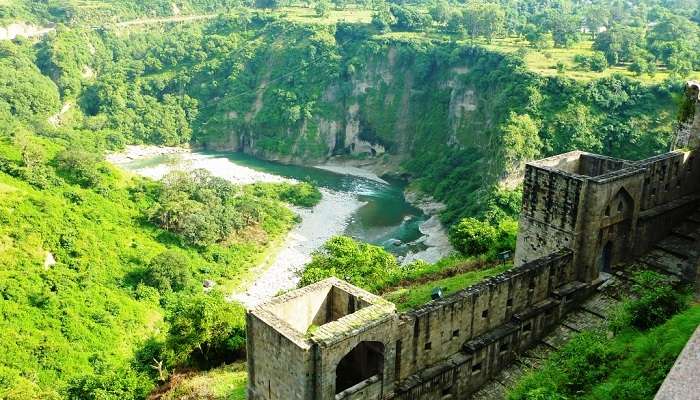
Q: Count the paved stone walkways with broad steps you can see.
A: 1